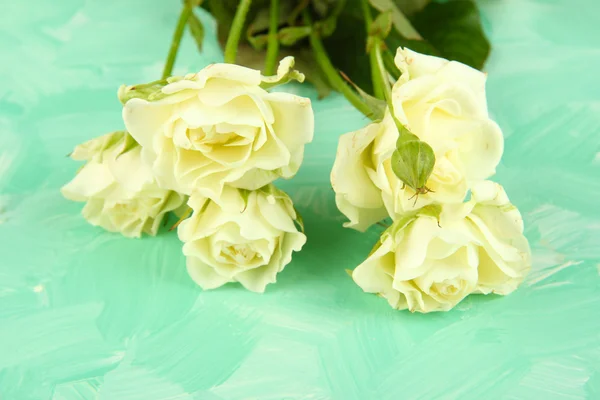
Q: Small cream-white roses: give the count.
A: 5